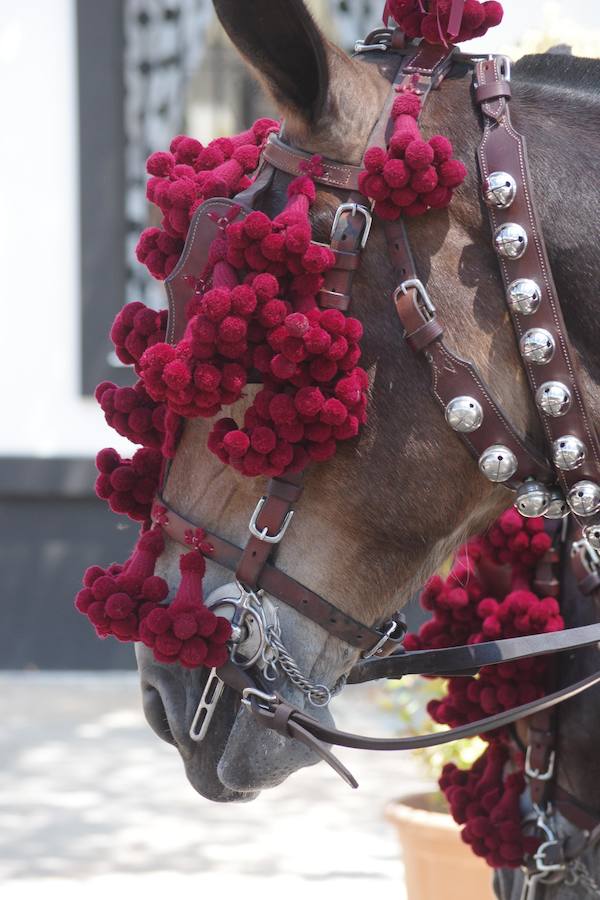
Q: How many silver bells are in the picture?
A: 12